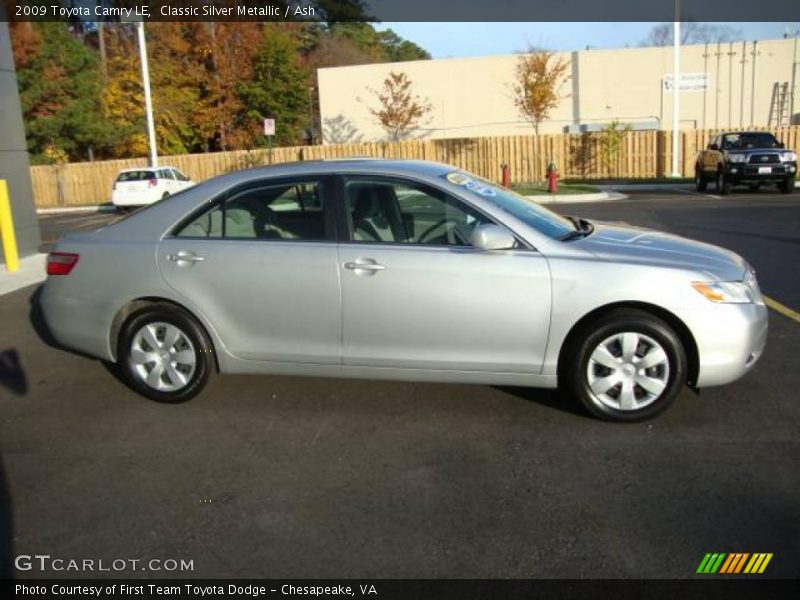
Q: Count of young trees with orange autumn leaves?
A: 2